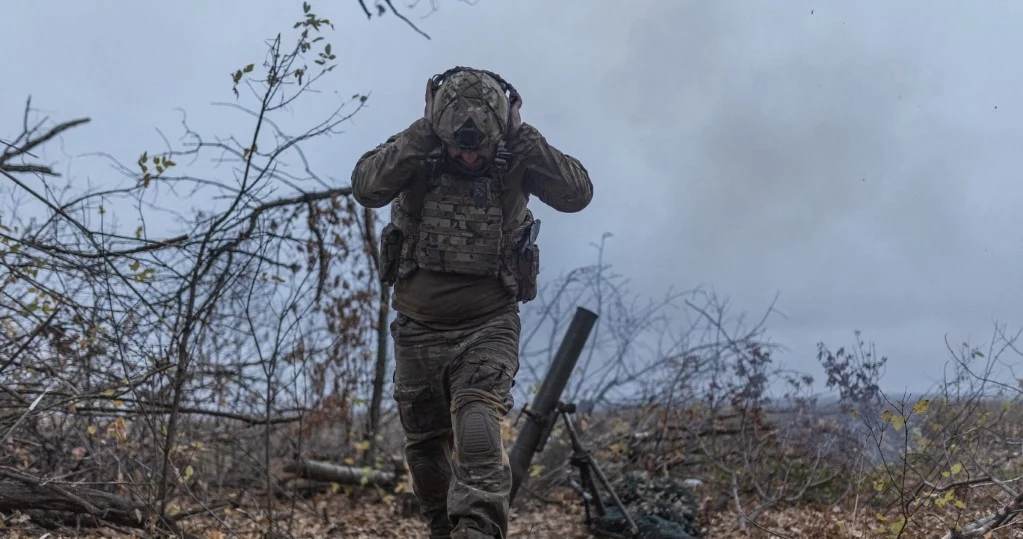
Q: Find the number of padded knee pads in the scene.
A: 2